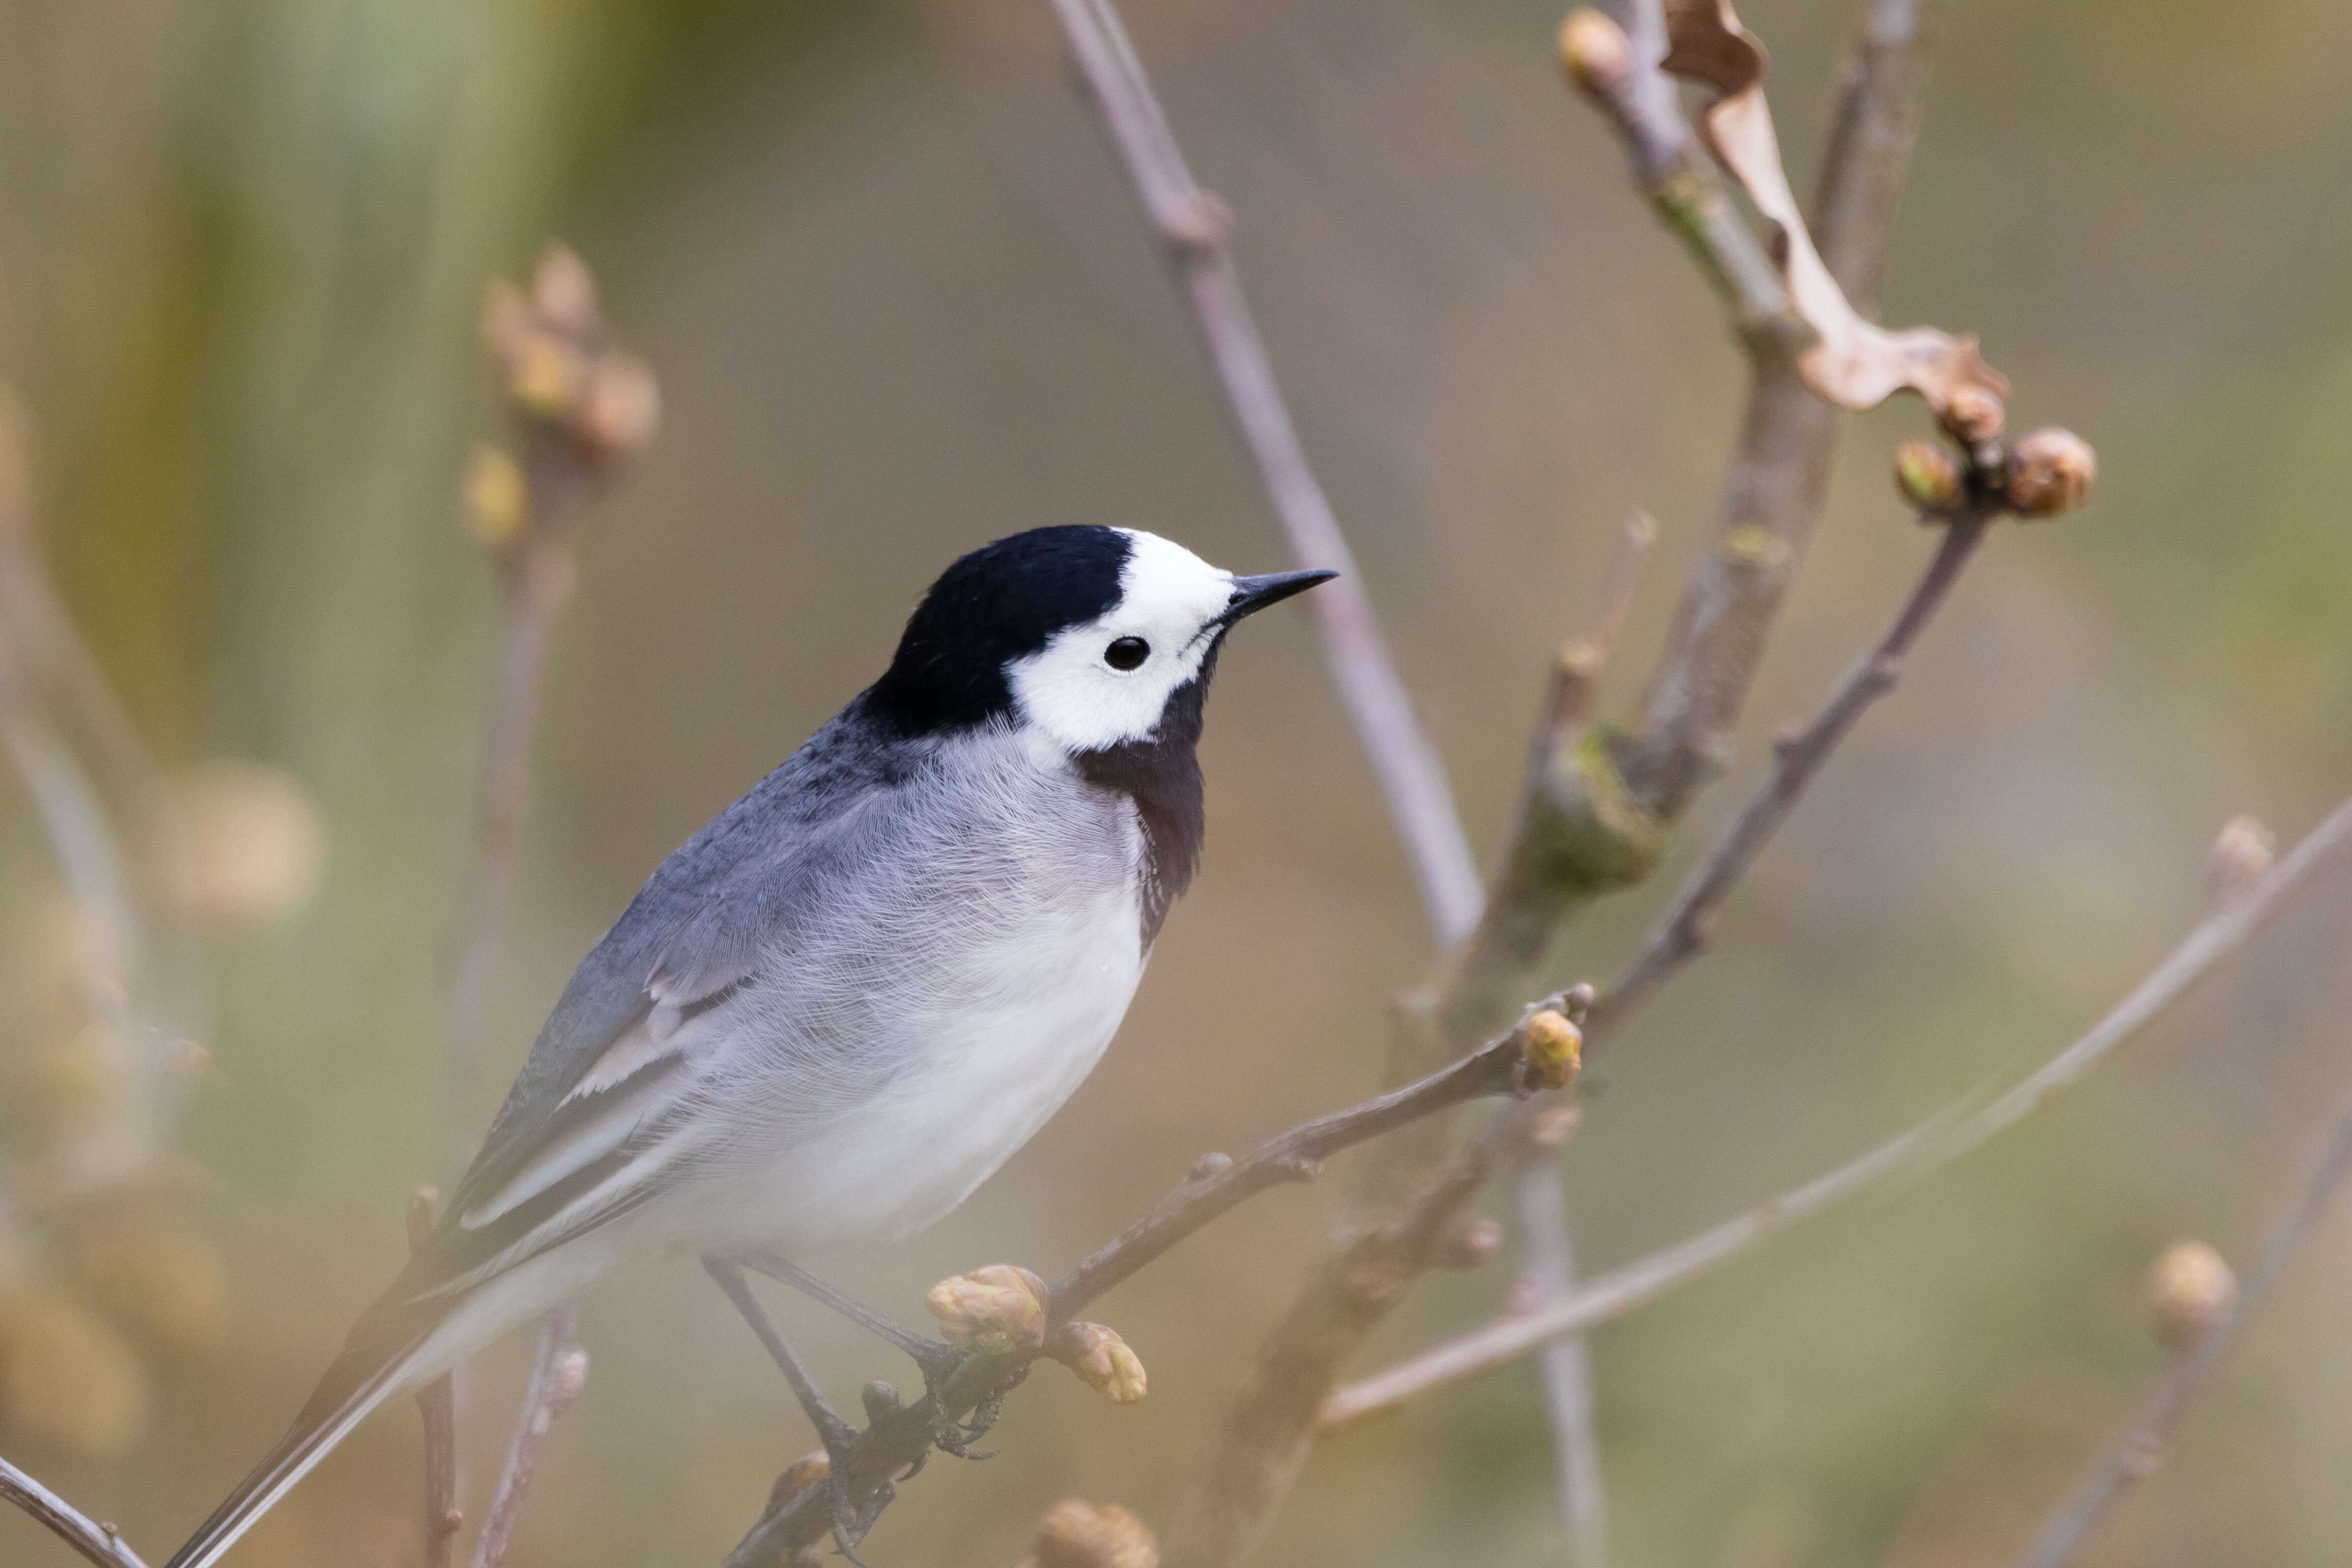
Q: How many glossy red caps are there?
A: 0